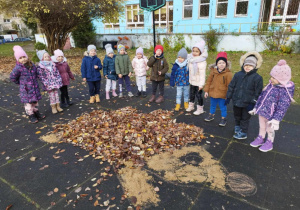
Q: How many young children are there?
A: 13